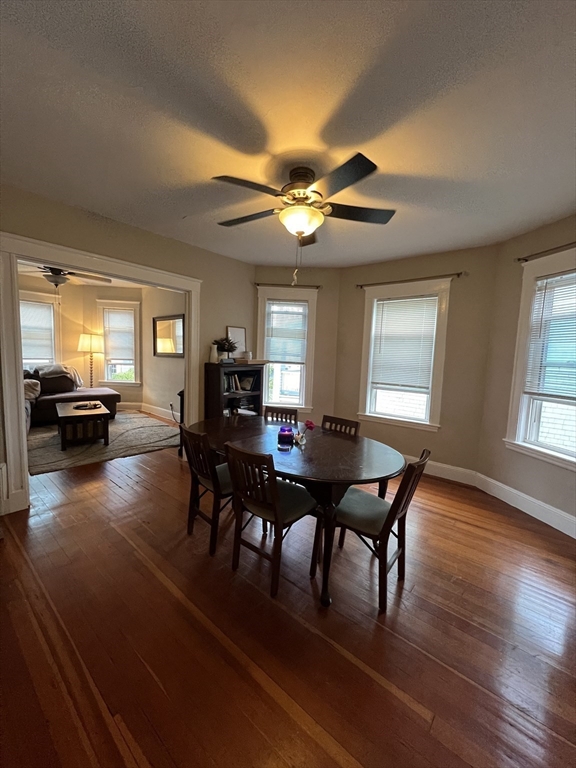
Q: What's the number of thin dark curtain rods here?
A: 3